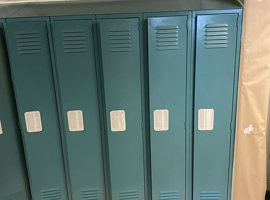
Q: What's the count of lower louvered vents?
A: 5